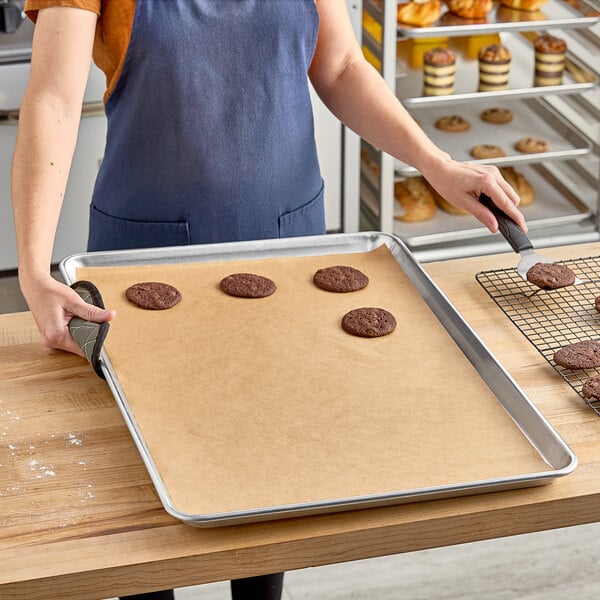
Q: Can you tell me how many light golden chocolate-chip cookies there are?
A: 4